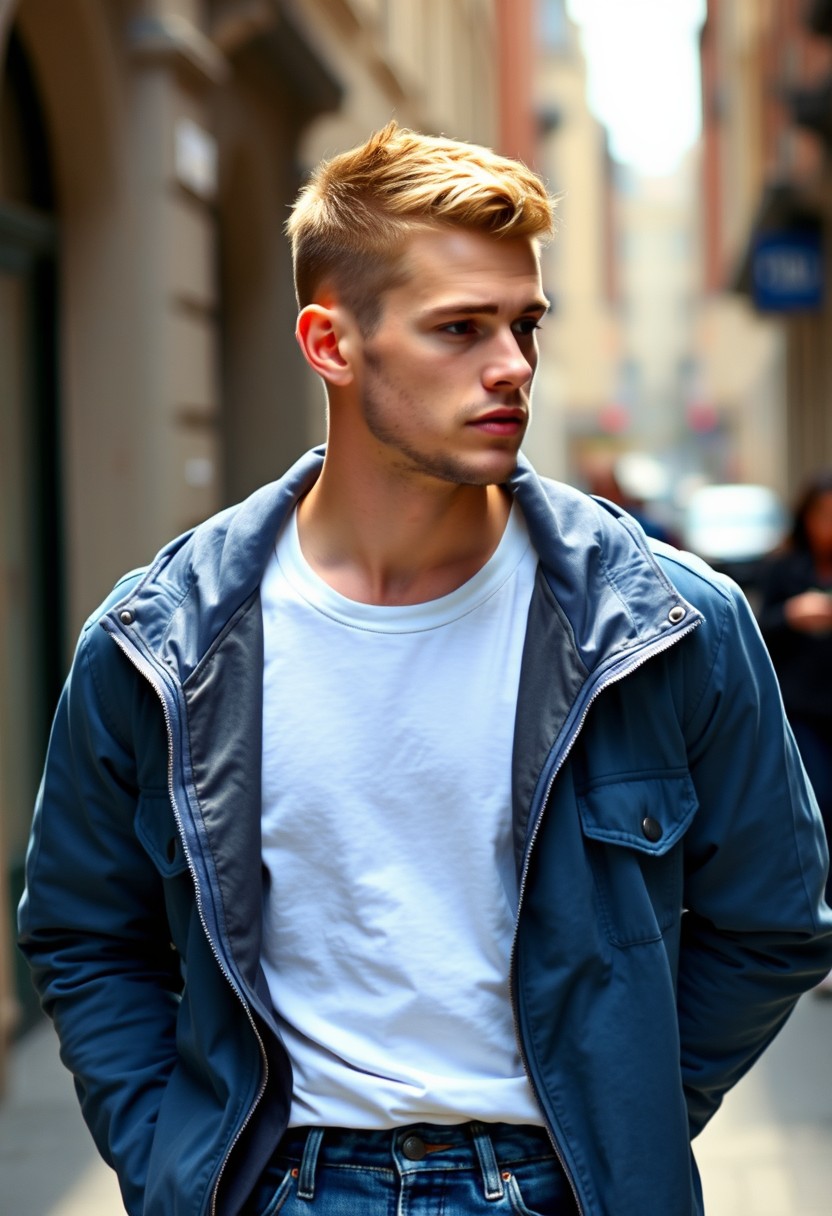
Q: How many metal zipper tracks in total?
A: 2